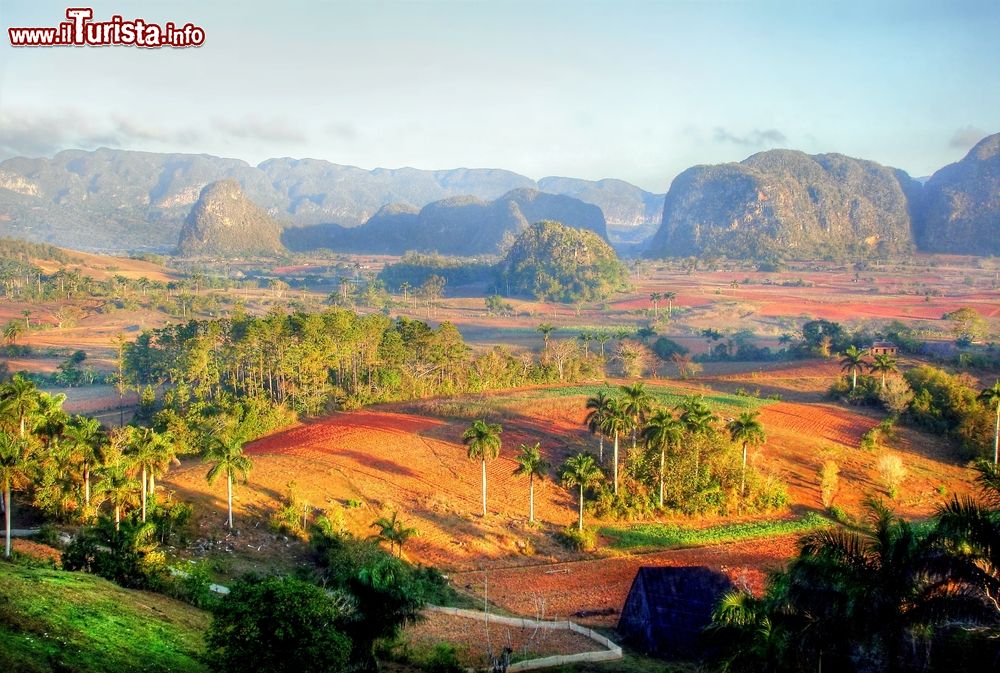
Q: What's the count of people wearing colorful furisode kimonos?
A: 0